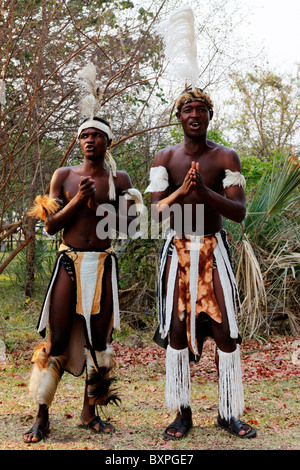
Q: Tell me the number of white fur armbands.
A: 3